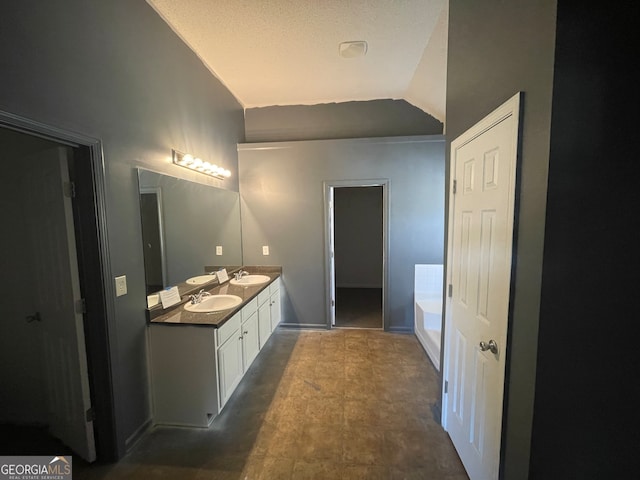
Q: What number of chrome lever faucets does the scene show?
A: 2